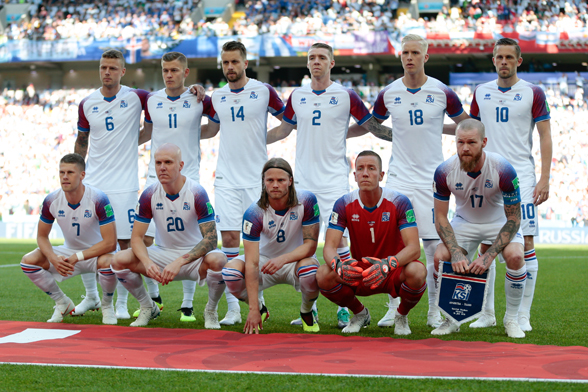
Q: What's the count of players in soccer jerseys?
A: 11